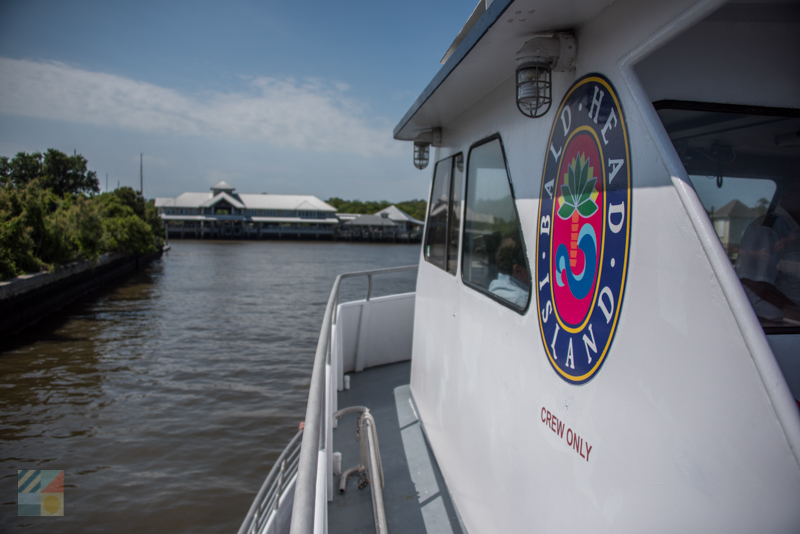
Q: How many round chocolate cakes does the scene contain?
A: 0